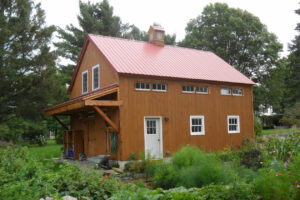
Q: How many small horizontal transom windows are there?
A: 6